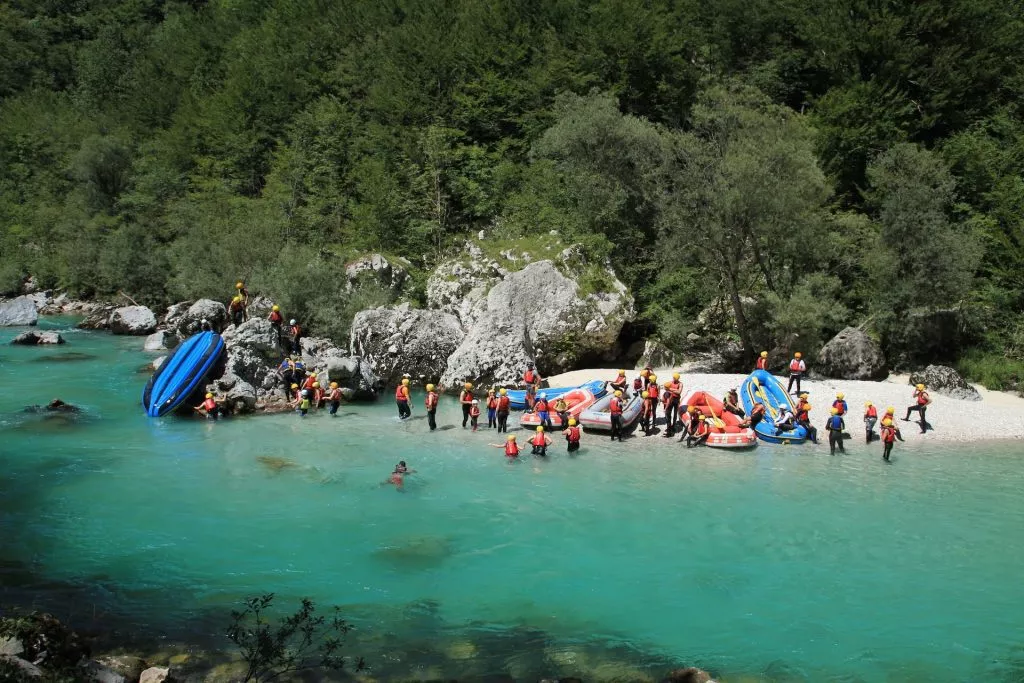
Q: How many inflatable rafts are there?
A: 6